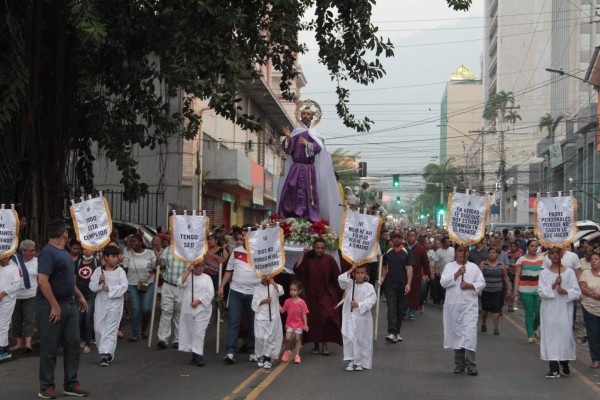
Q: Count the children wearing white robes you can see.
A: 7